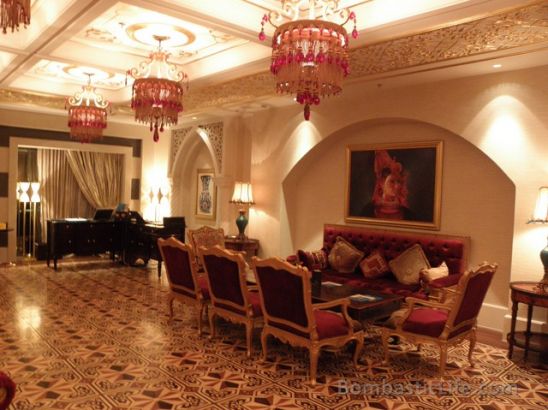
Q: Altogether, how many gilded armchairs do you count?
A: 5